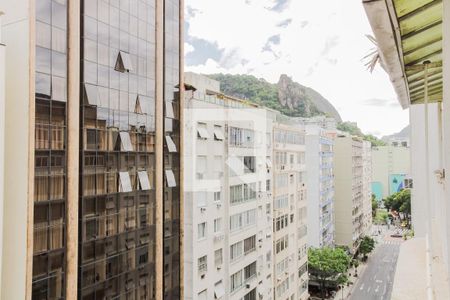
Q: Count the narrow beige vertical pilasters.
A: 4